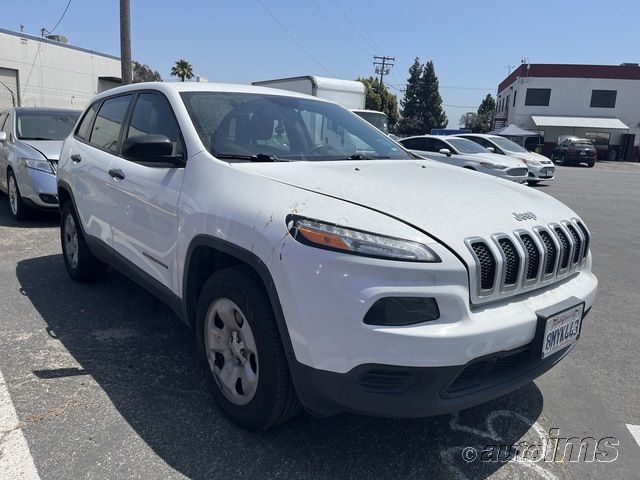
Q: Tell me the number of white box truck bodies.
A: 1